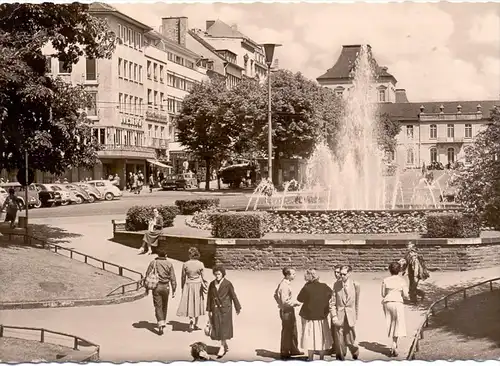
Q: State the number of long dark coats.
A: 1